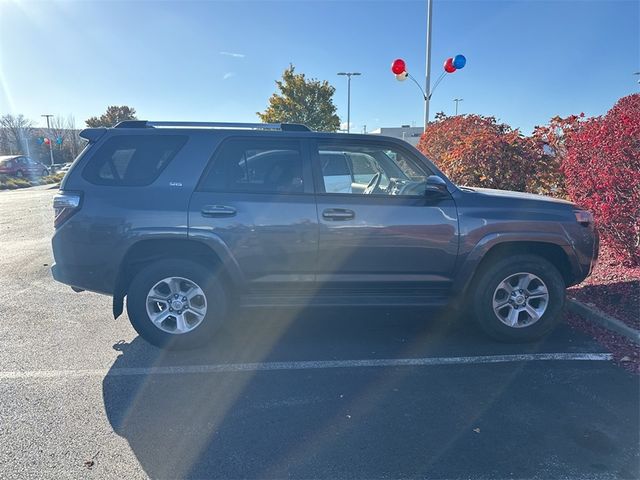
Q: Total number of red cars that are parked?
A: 1